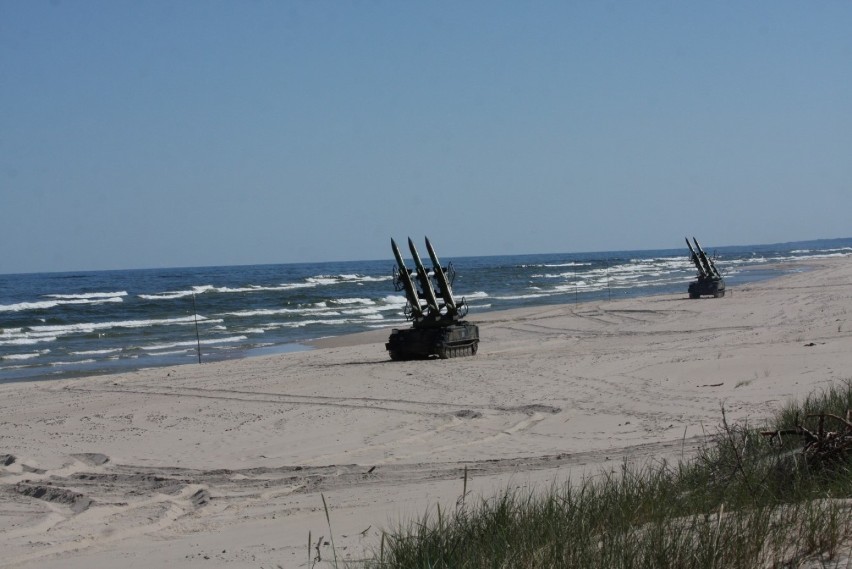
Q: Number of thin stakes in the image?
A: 3